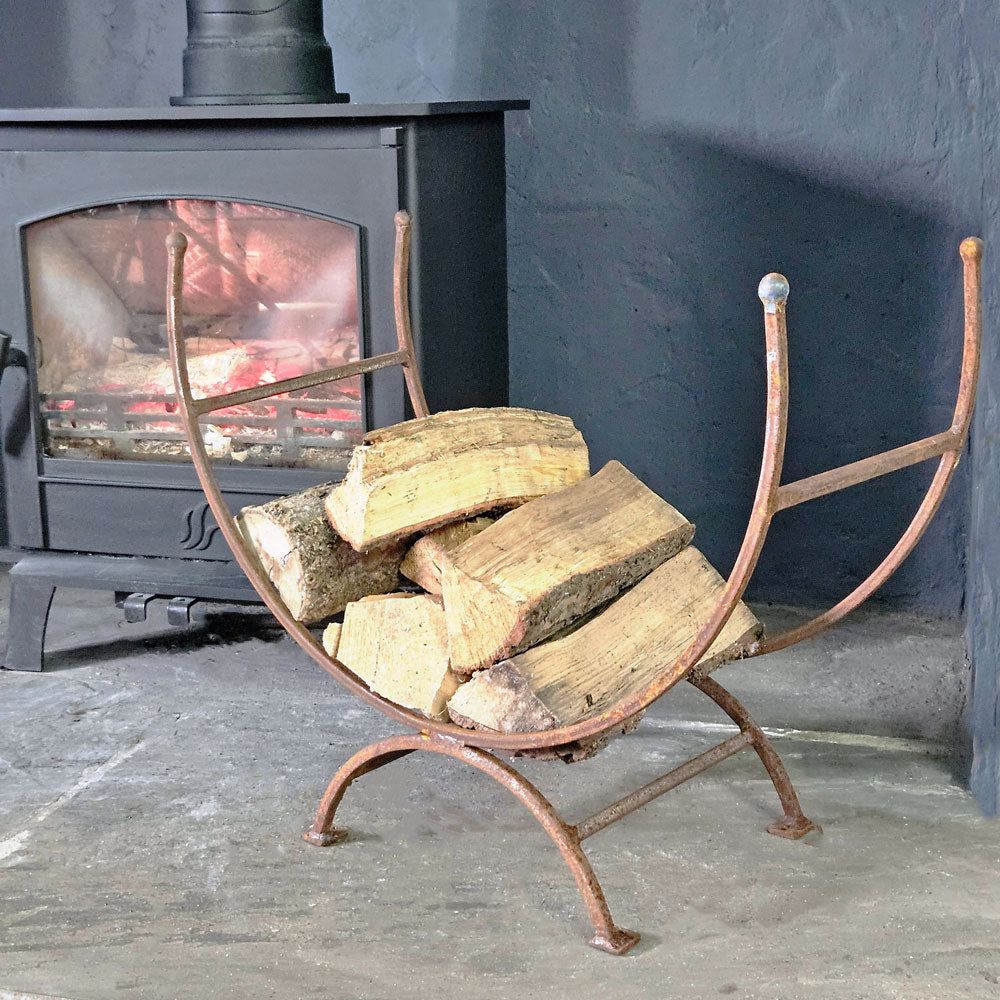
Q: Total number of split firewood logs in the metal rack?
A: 6